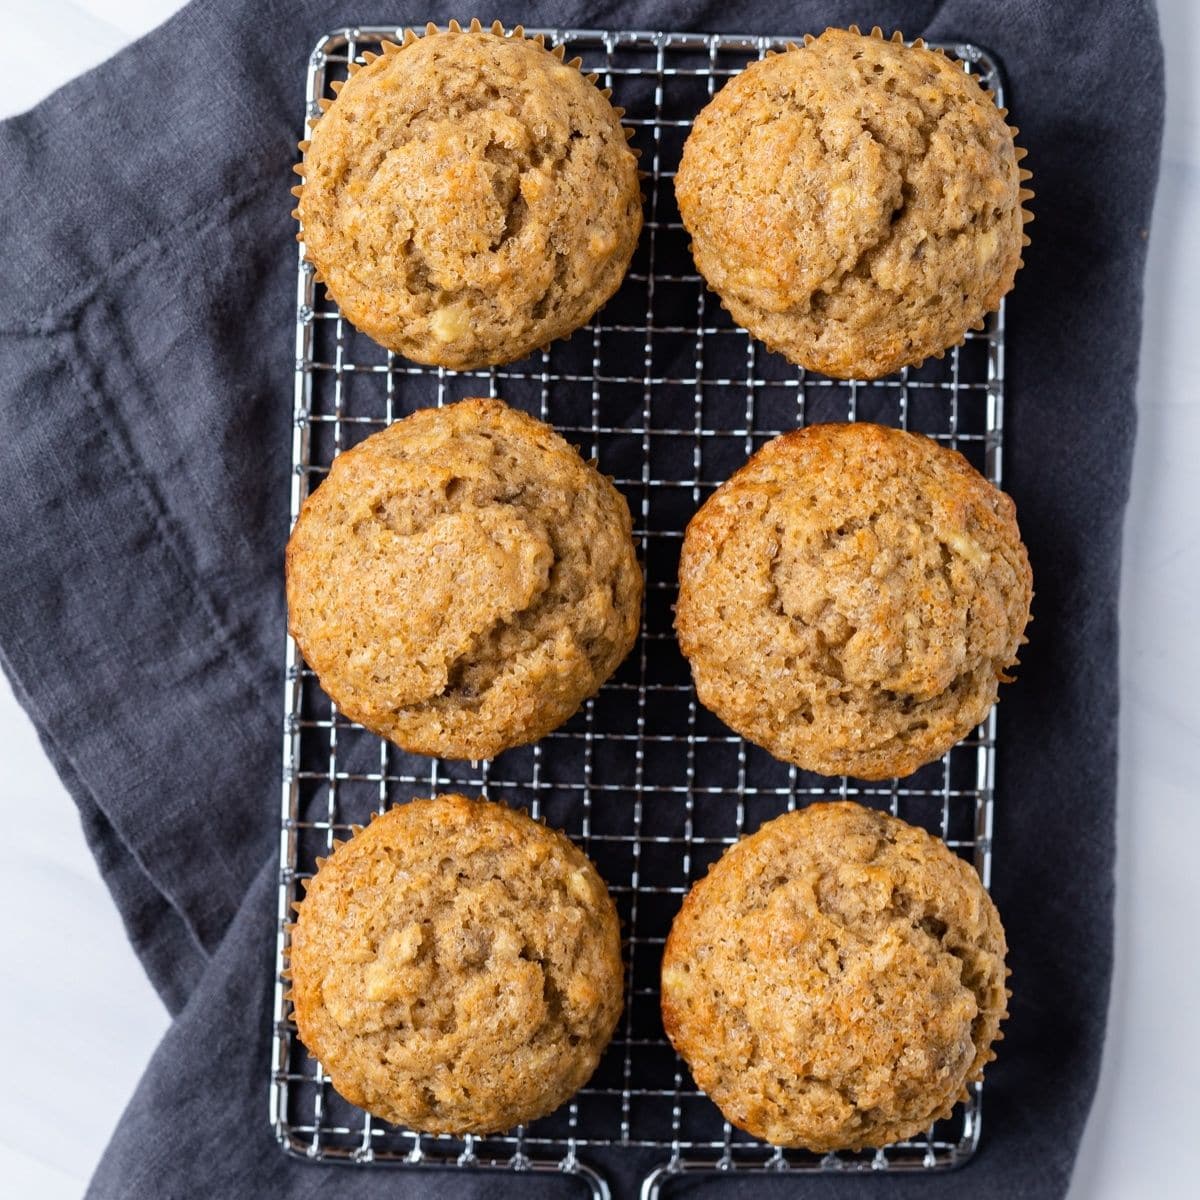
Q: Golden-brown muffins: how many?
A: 6